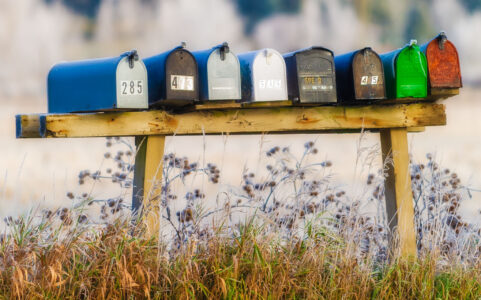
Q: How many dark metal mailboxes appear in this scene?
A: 3